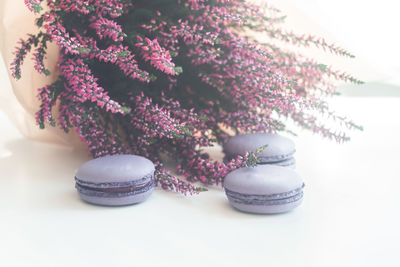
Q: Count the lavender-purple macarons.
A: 3